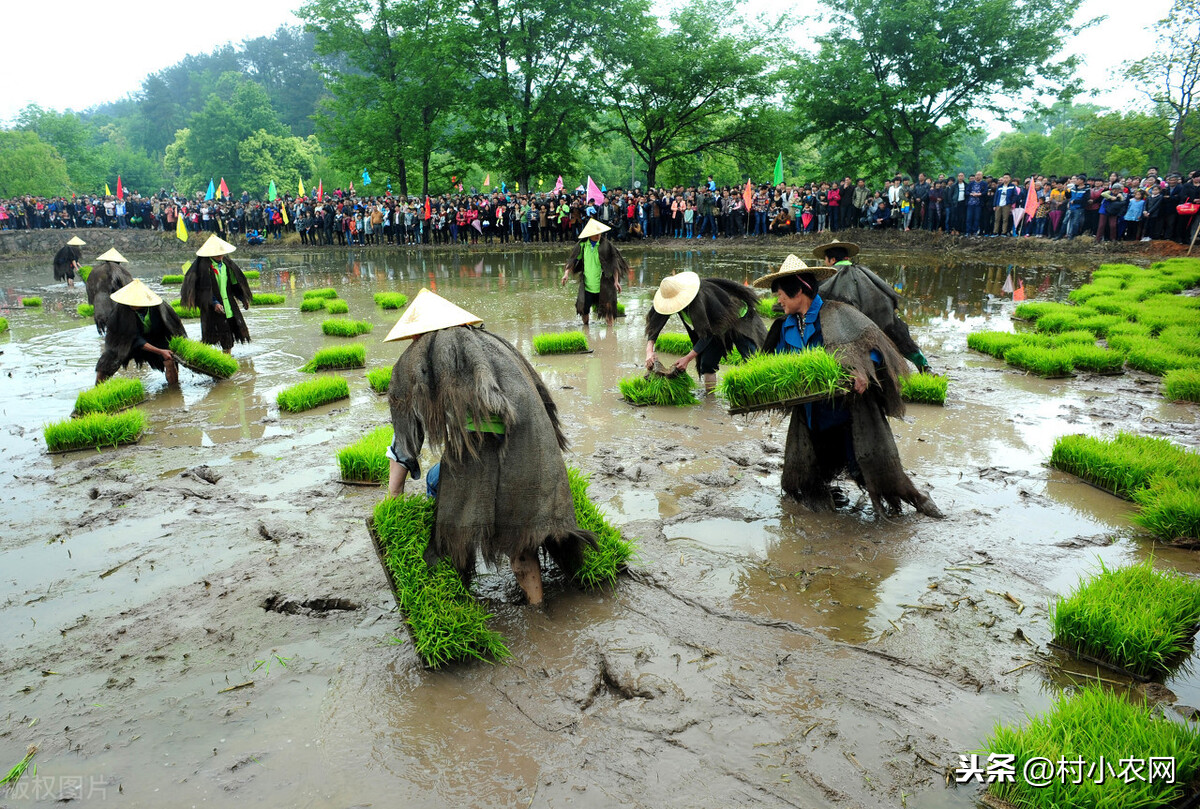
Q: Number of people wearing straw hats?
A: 9